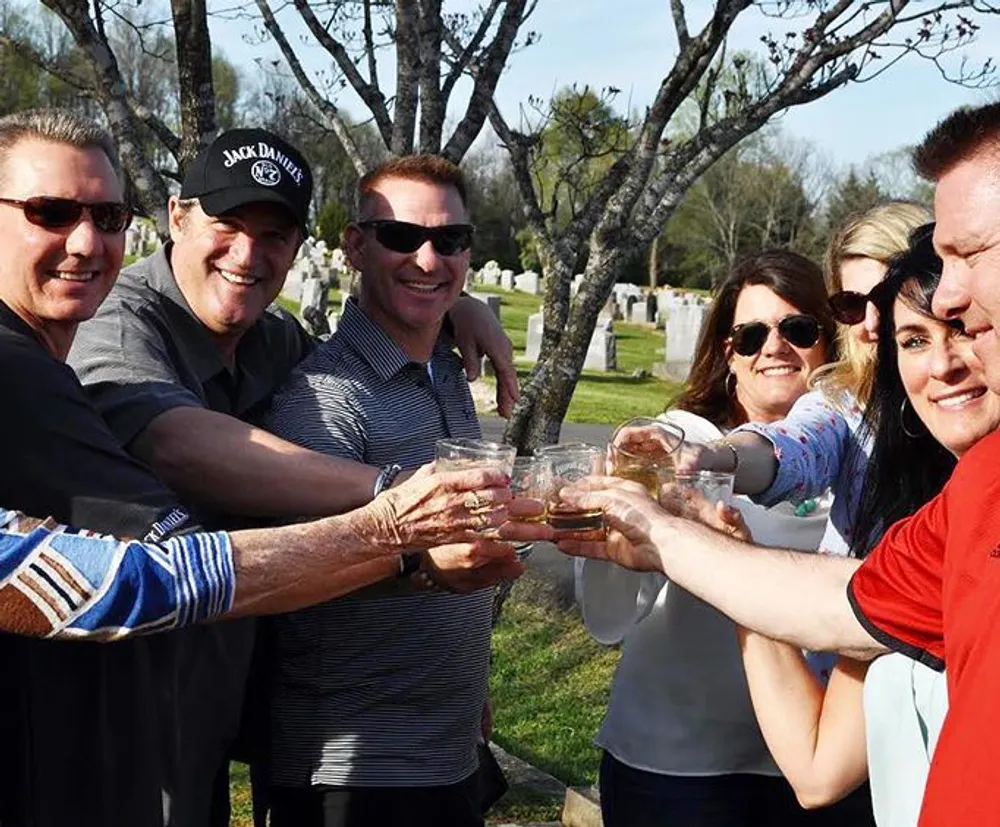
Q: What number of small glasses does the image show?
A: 5